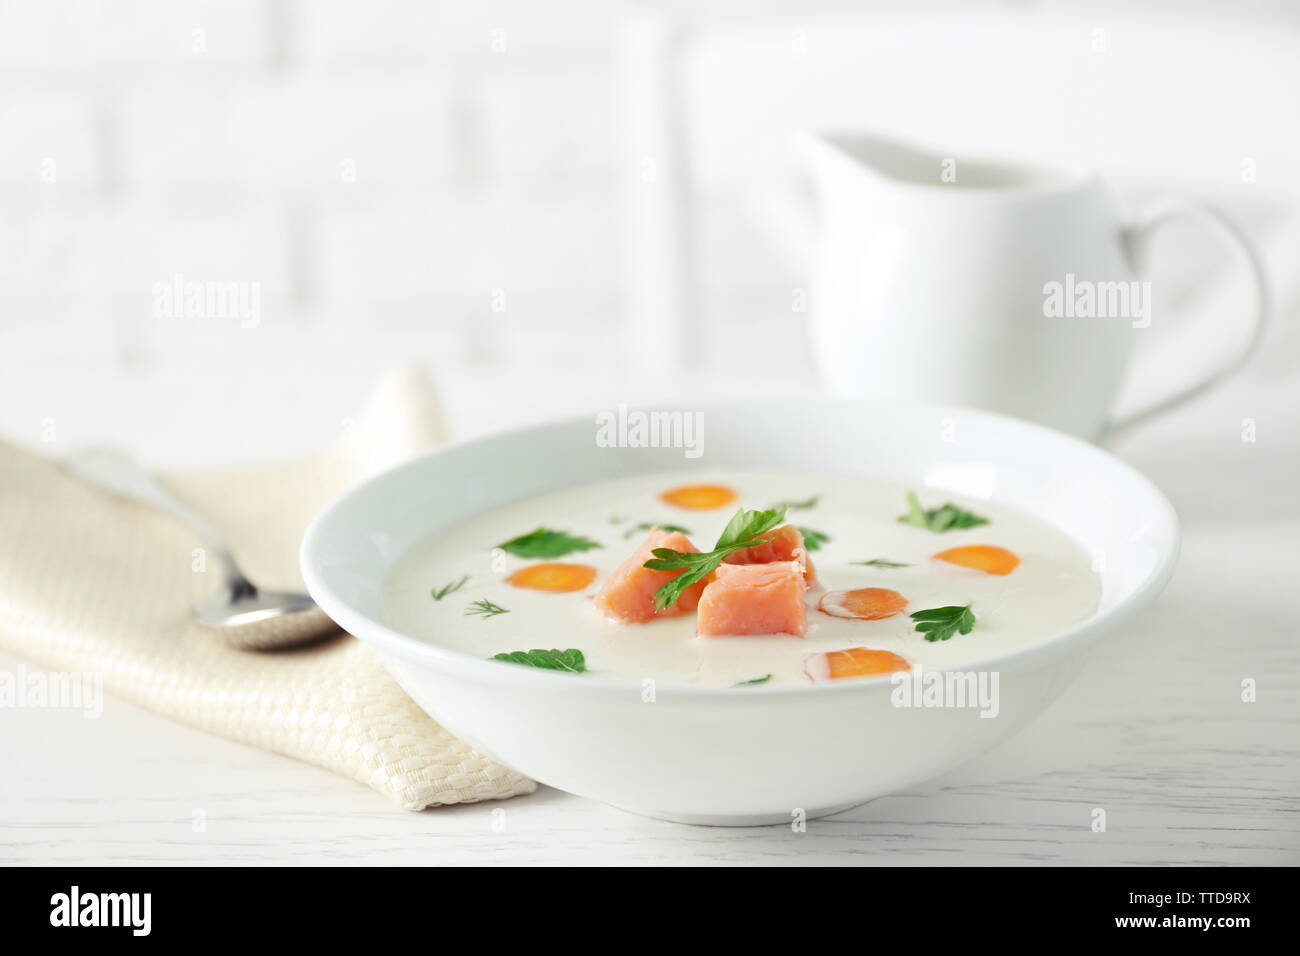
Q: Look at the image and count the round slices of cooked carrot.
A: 5